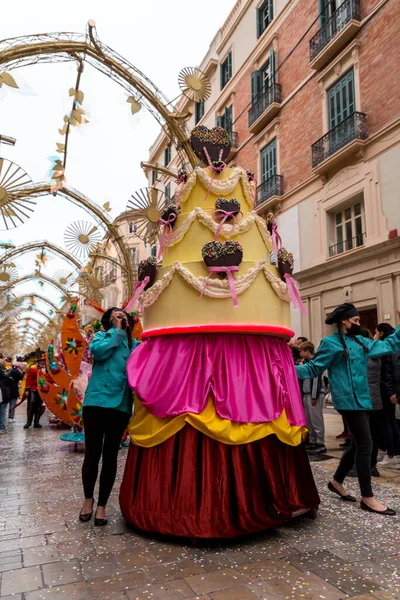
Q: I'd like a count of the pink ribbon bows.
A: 9